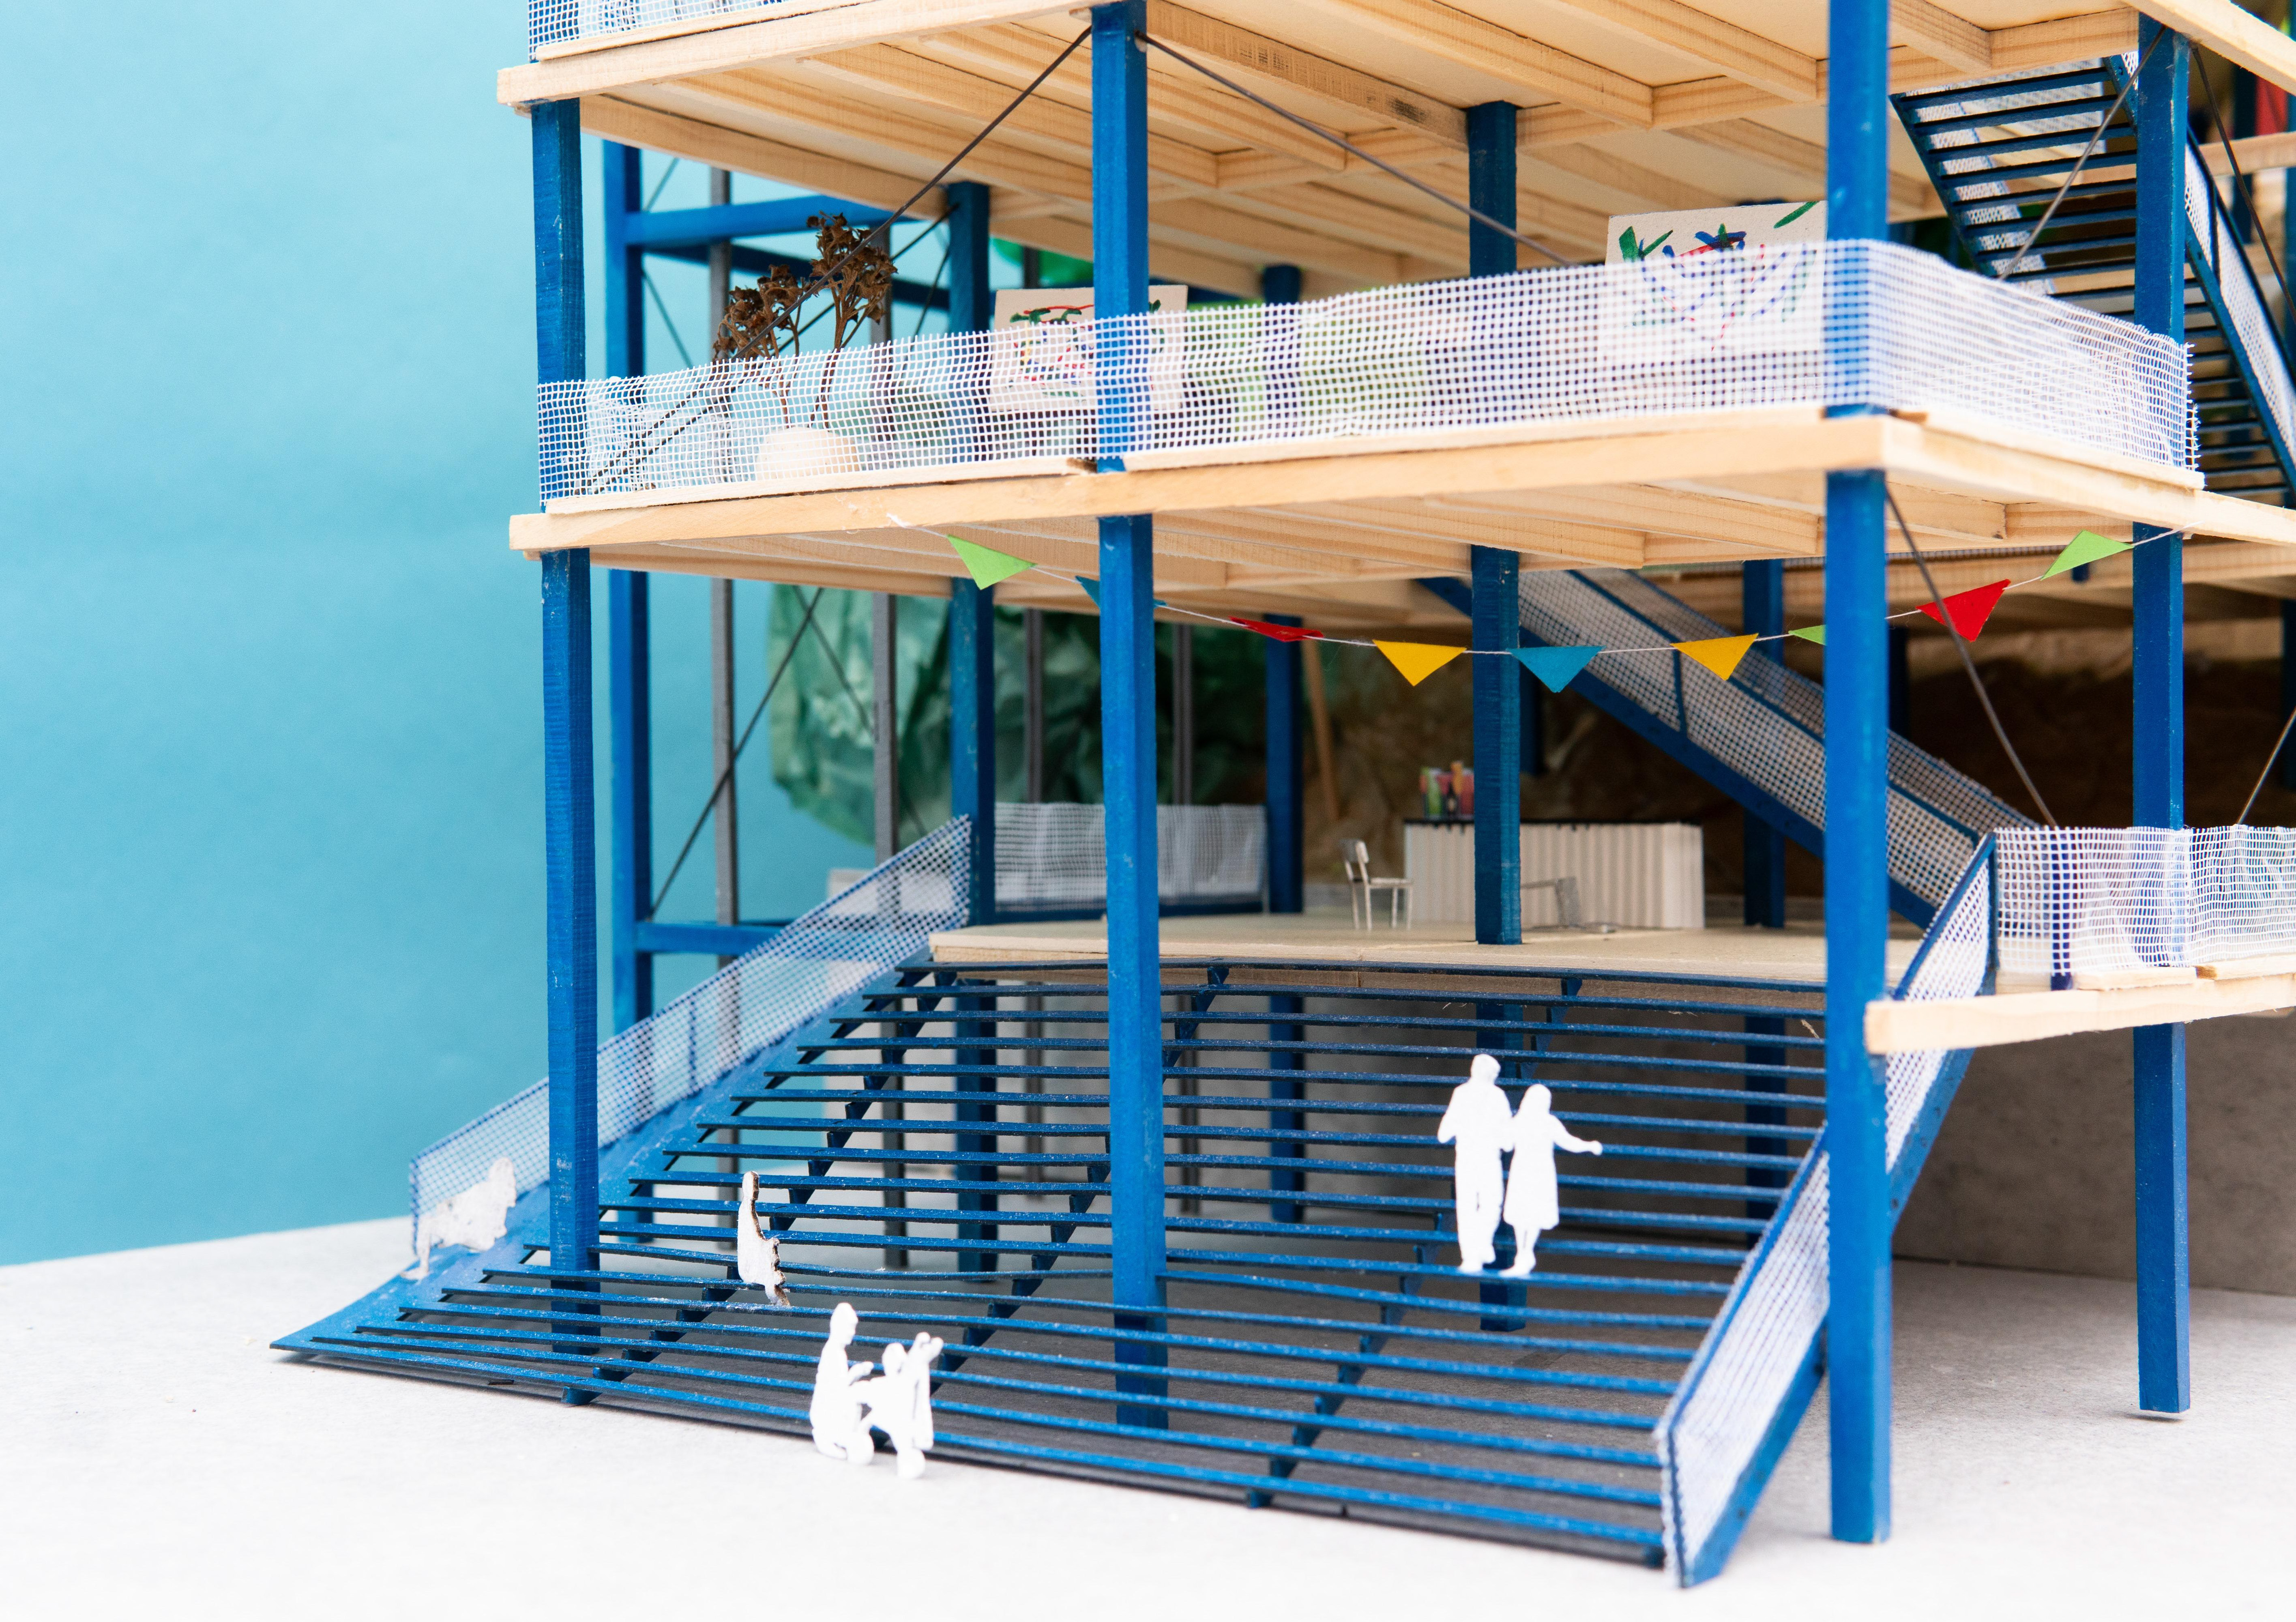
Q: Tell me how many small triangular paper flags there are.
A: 9